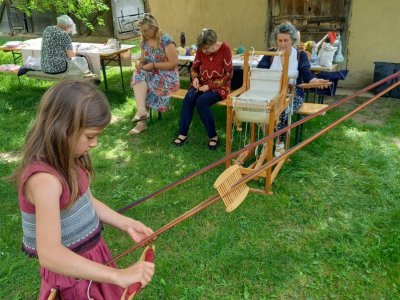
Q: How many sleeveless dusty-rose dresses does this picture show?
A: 1